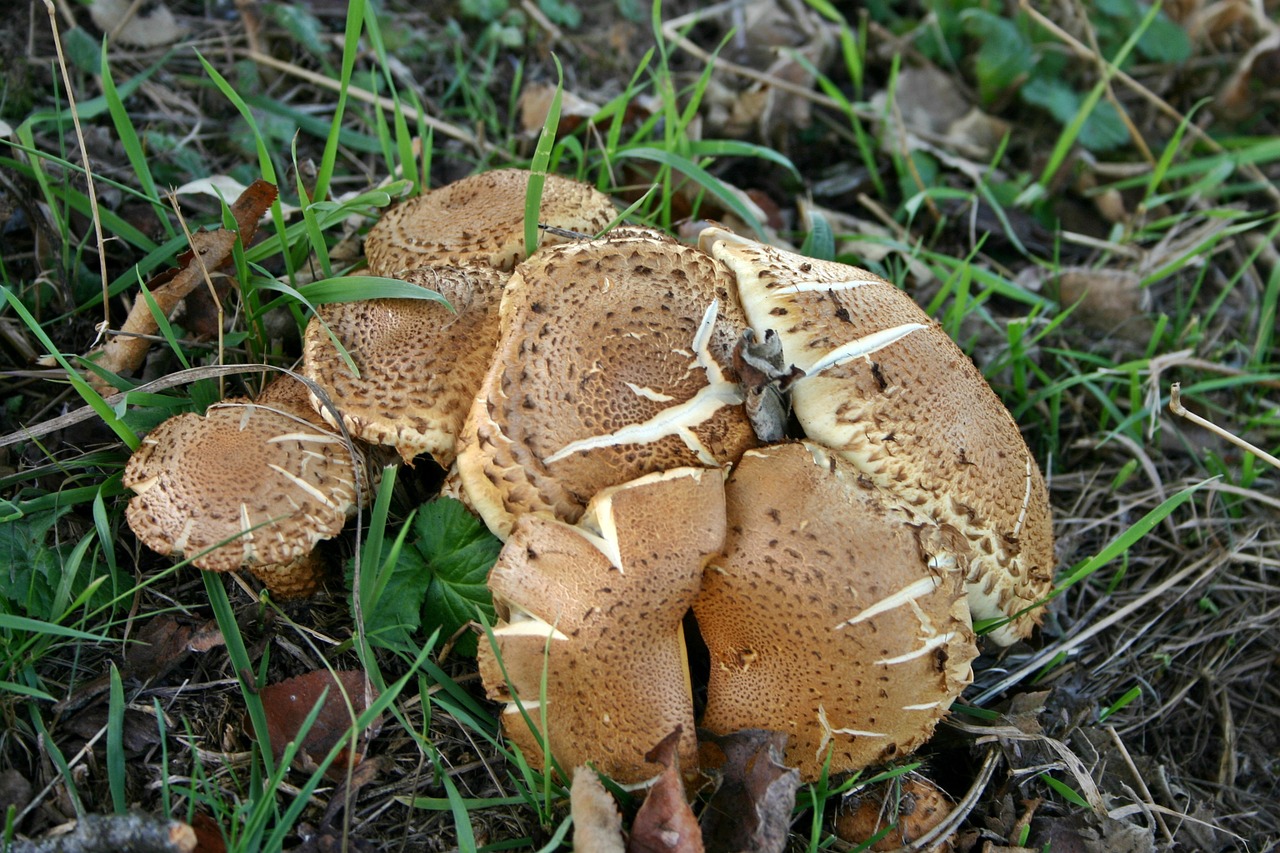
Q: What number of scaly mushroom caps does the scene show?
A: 7